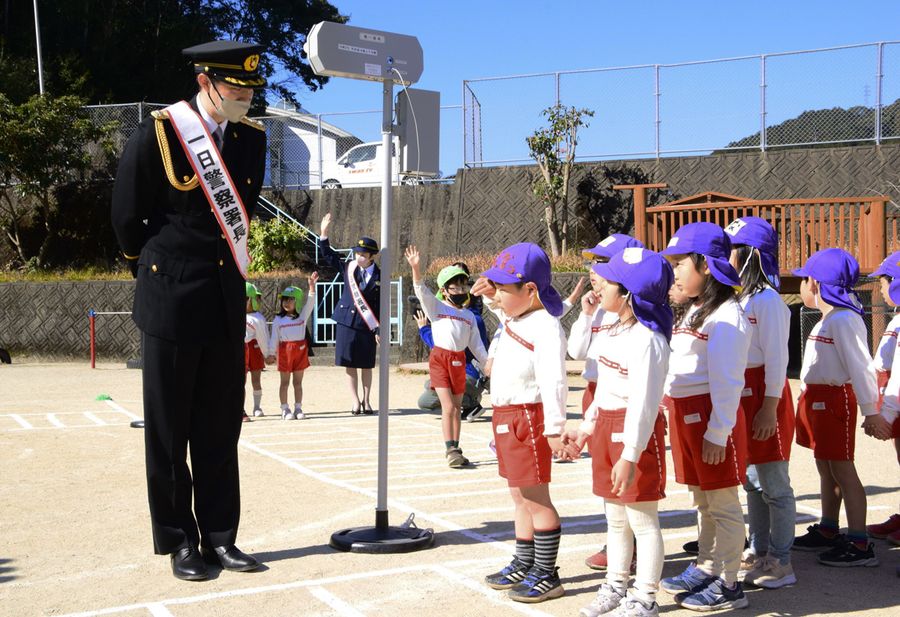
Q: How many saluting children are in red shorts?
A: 1